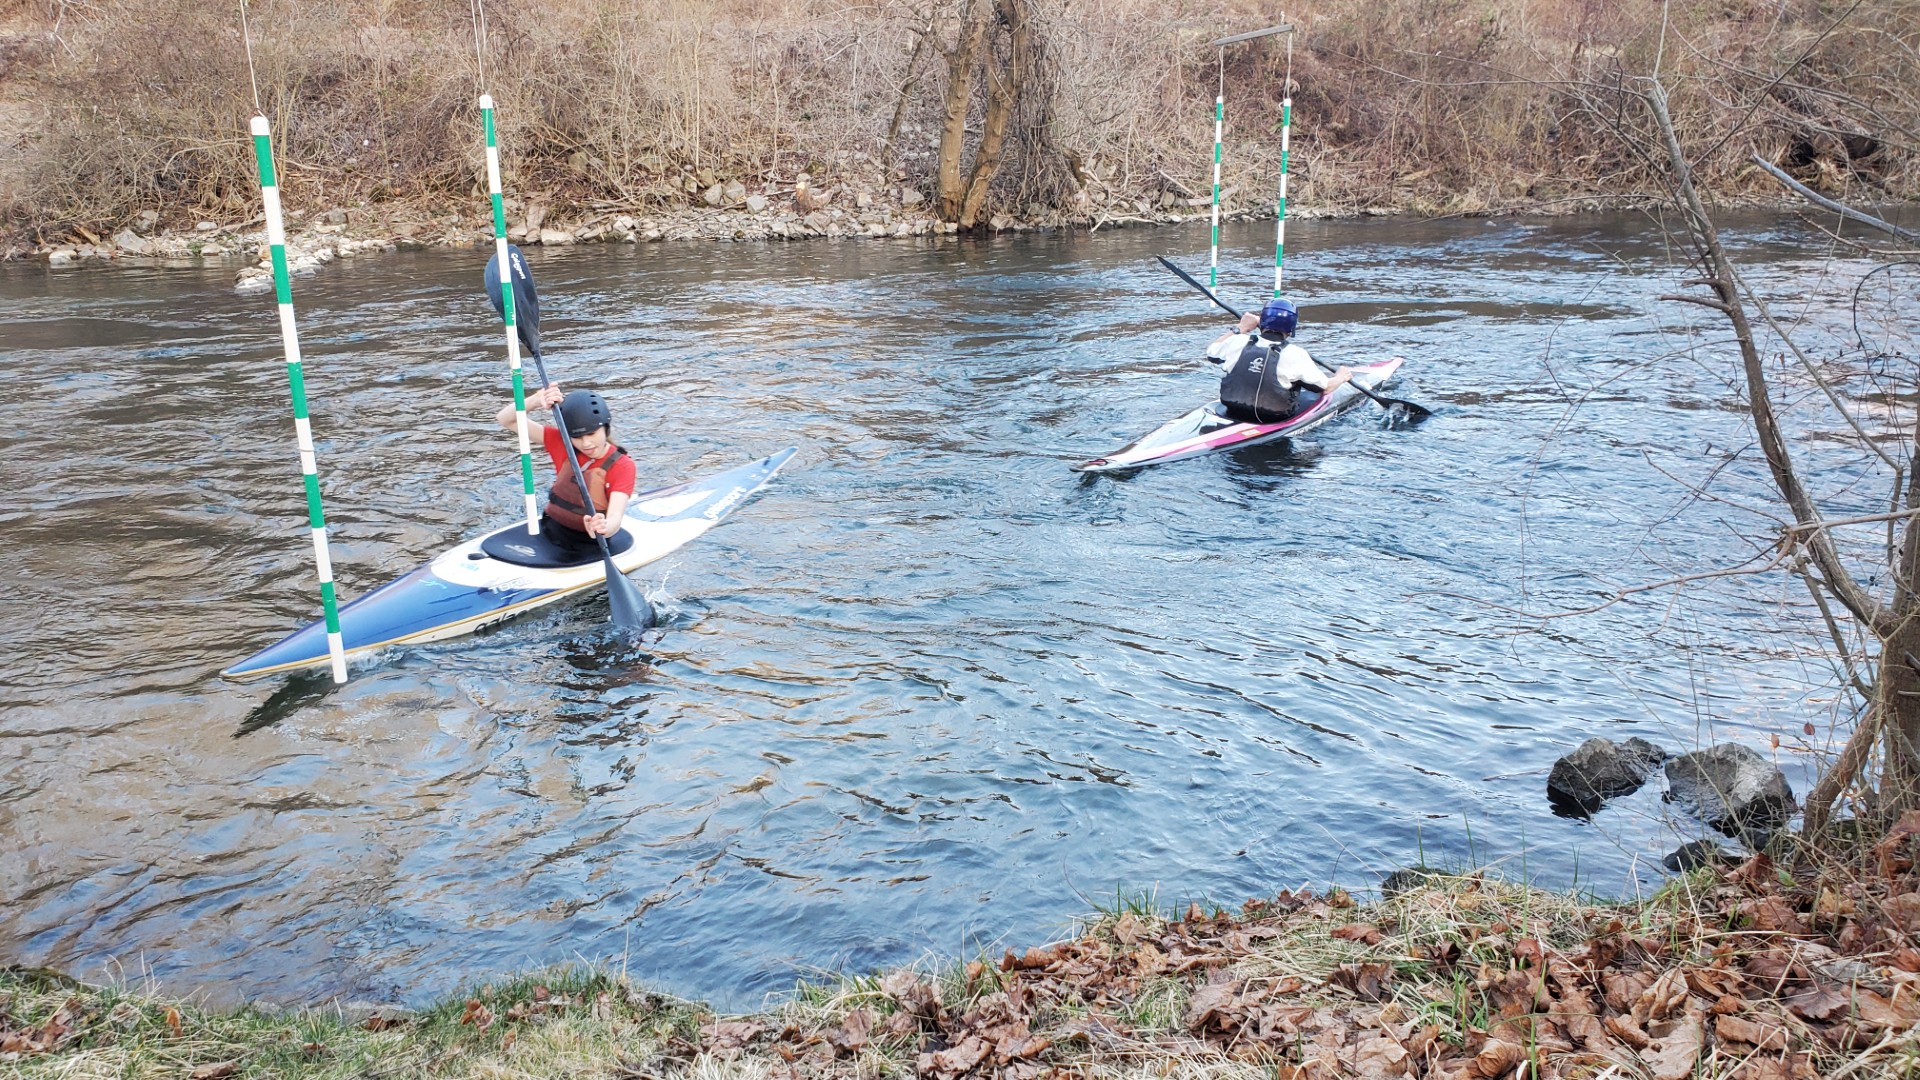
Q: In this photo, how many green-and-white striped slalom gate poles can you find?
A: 4